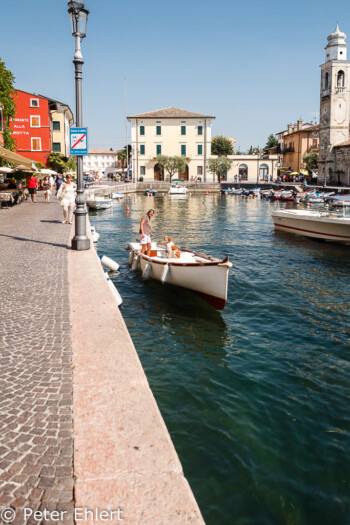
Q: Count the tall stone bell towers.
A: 1